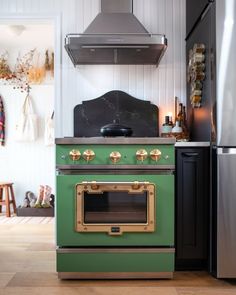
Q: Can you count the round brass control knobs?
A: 5